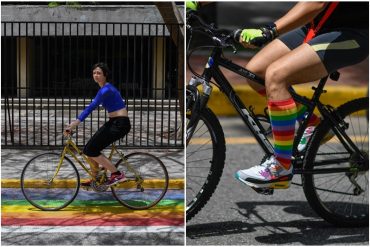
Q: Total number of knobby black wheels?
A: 2